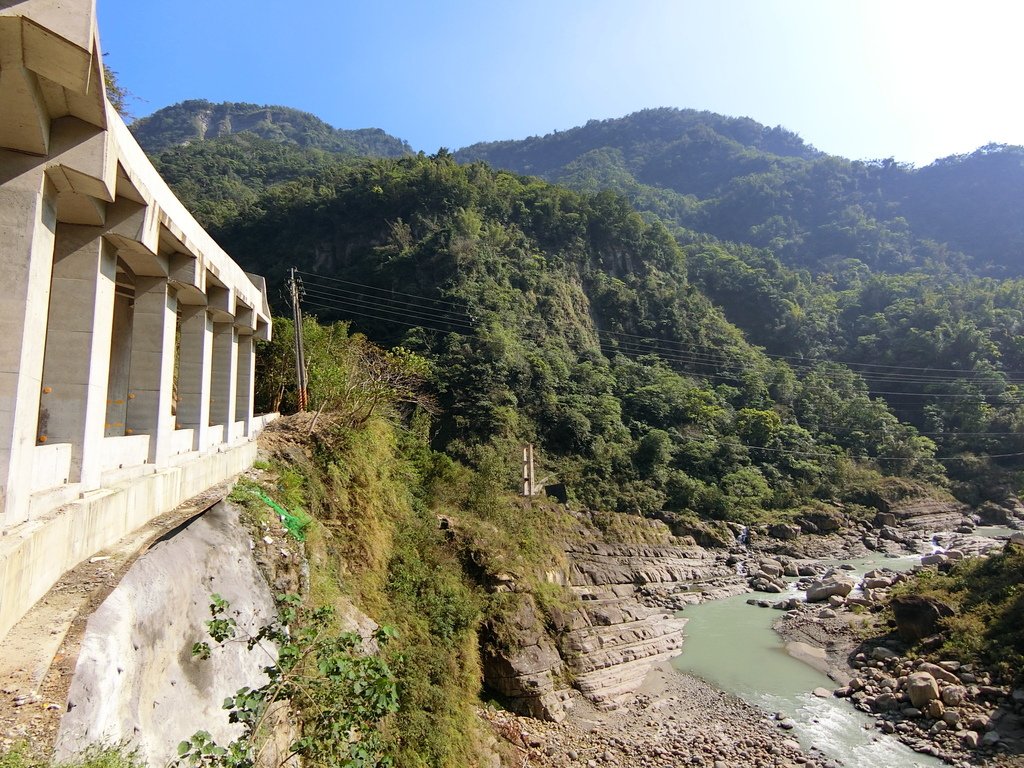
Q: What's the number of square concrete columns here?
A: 6